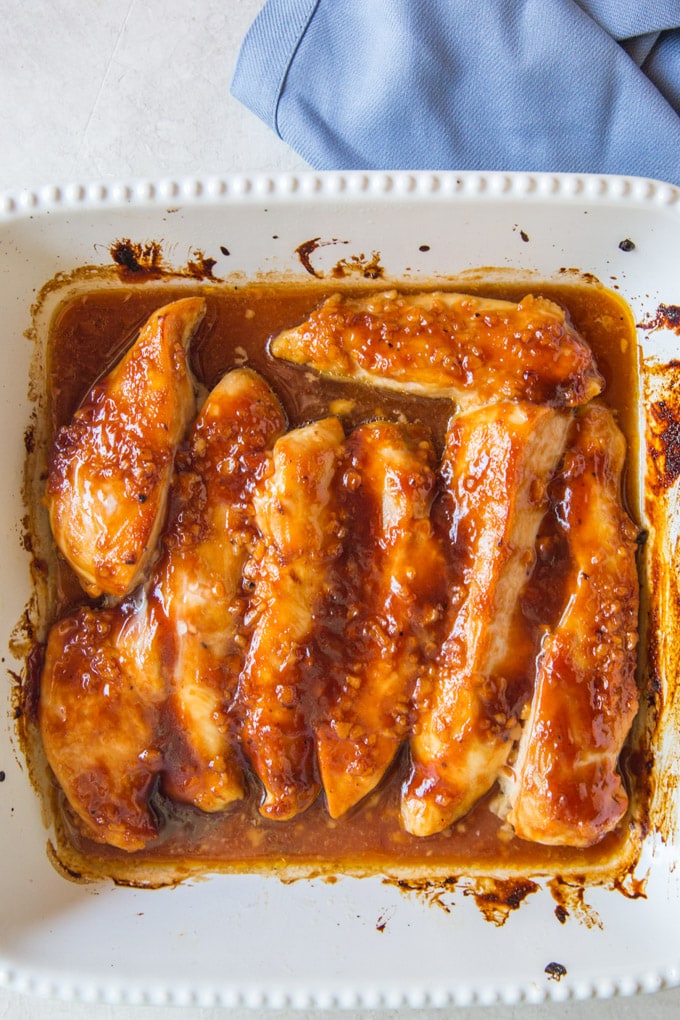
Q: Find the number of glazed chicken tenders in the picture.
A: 8